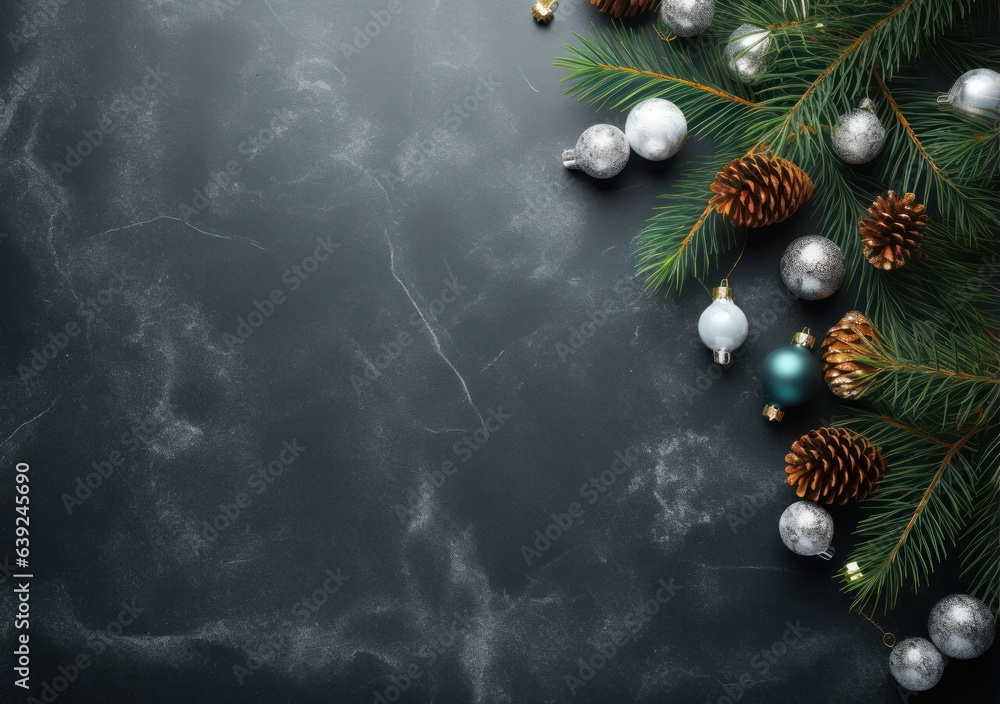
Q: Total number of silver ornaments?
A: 9